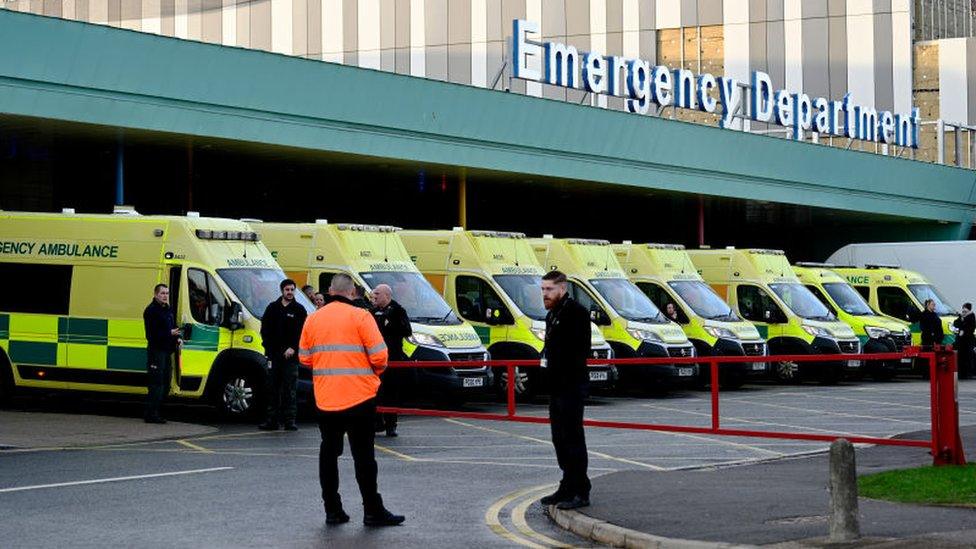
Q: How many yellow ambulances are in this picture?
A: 8